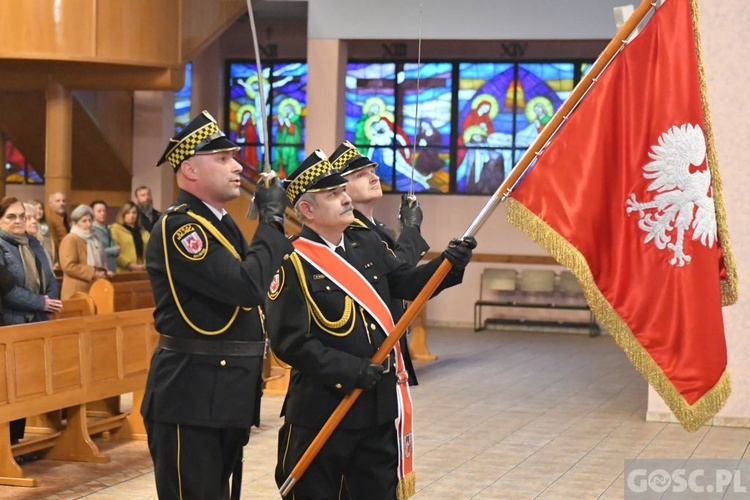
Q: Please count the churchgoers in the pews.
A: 8